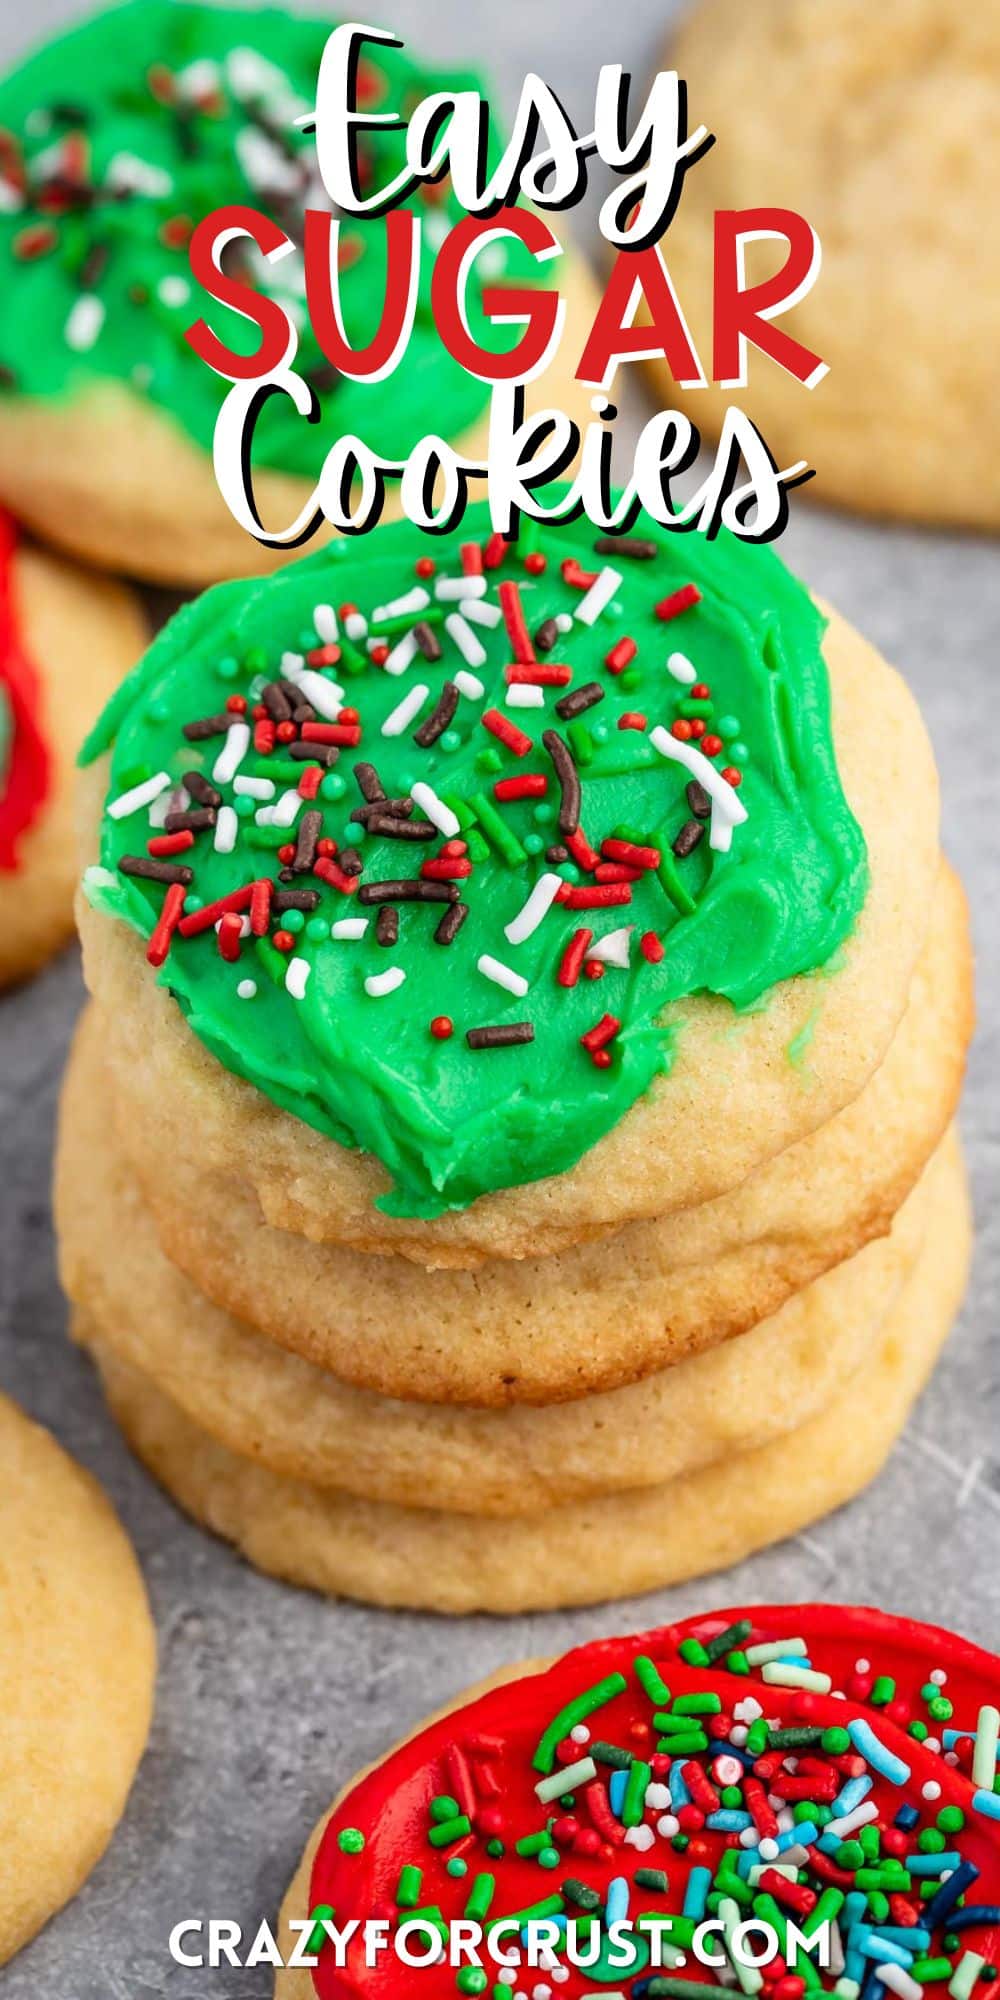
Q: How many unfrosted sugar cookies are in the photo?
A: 5